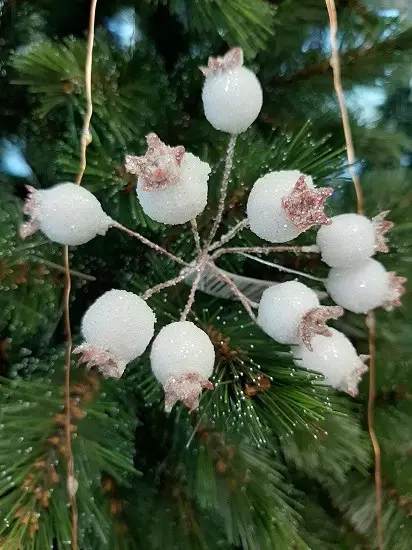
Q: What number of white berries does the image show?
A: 10